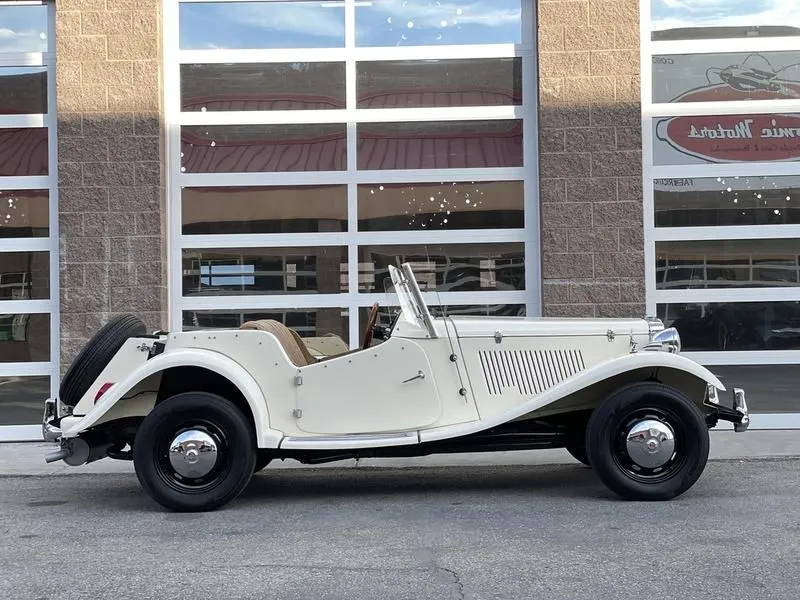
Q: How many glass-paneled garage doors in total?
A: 3